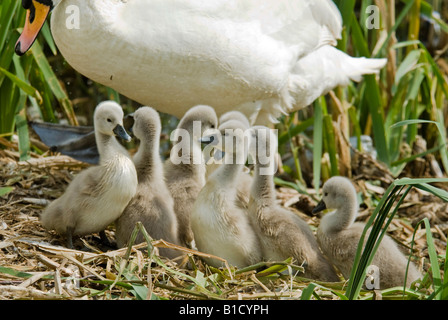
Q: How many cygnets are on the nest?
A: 7